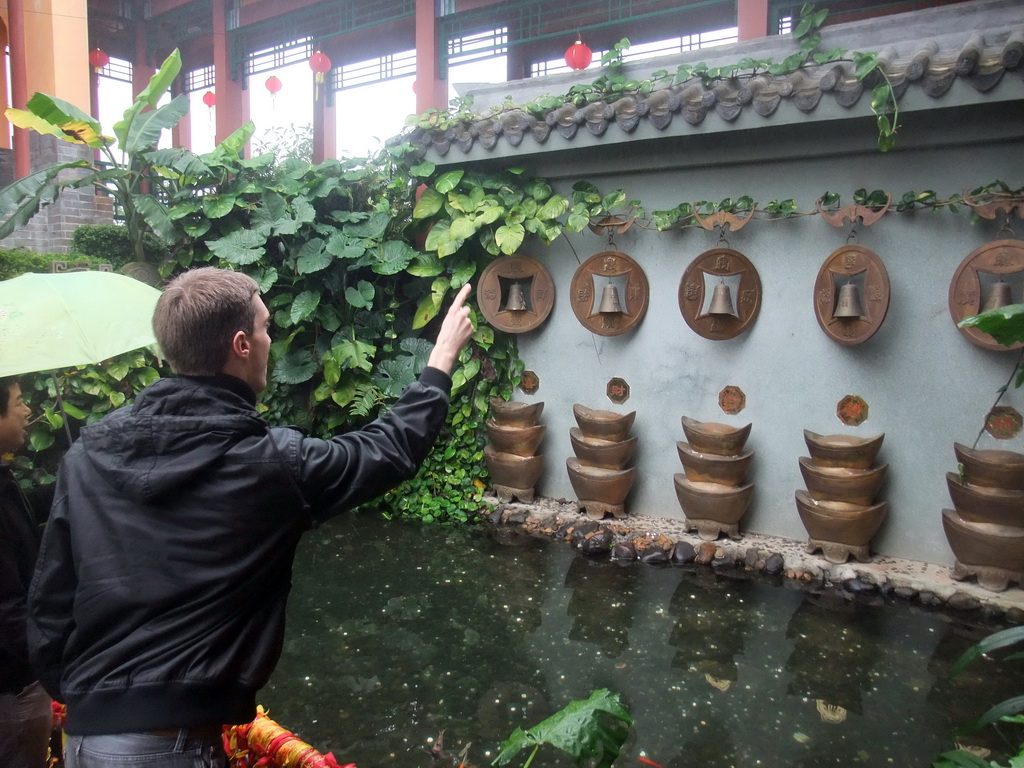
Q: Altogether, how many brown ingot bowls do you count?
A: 15